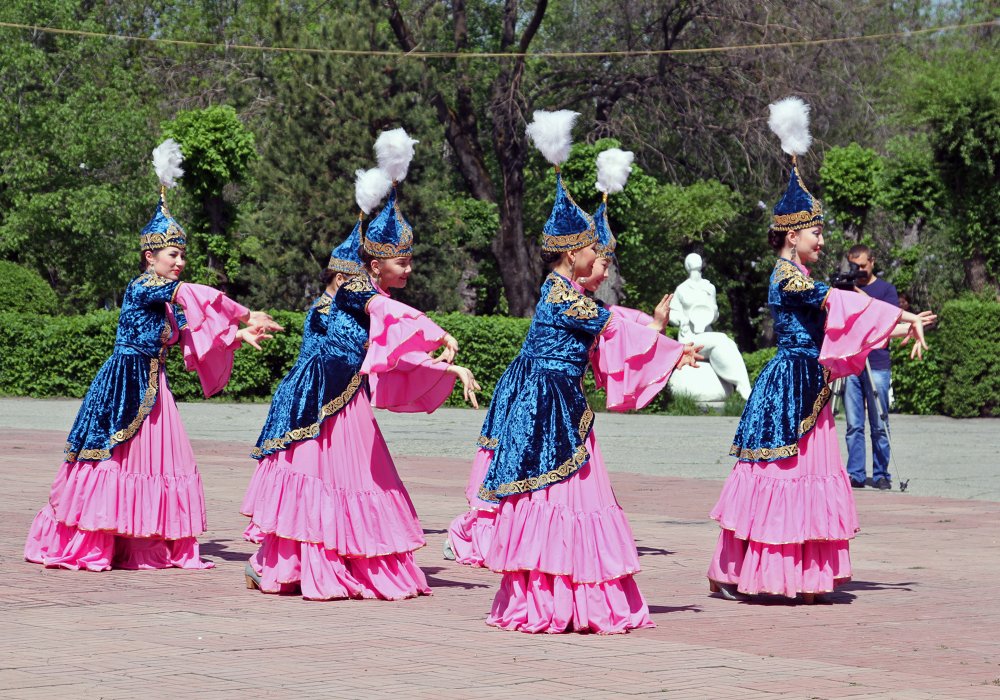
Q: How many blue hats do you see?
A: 6